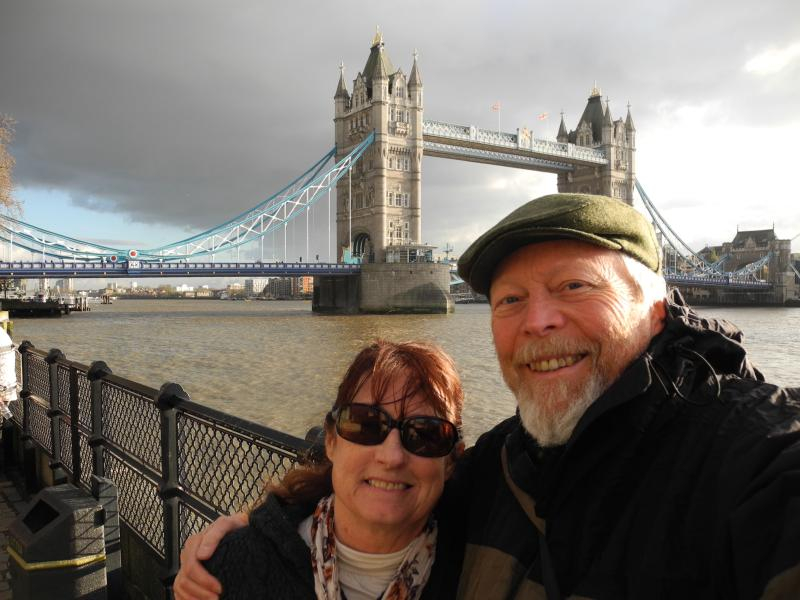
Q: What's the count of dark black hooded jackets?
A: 1